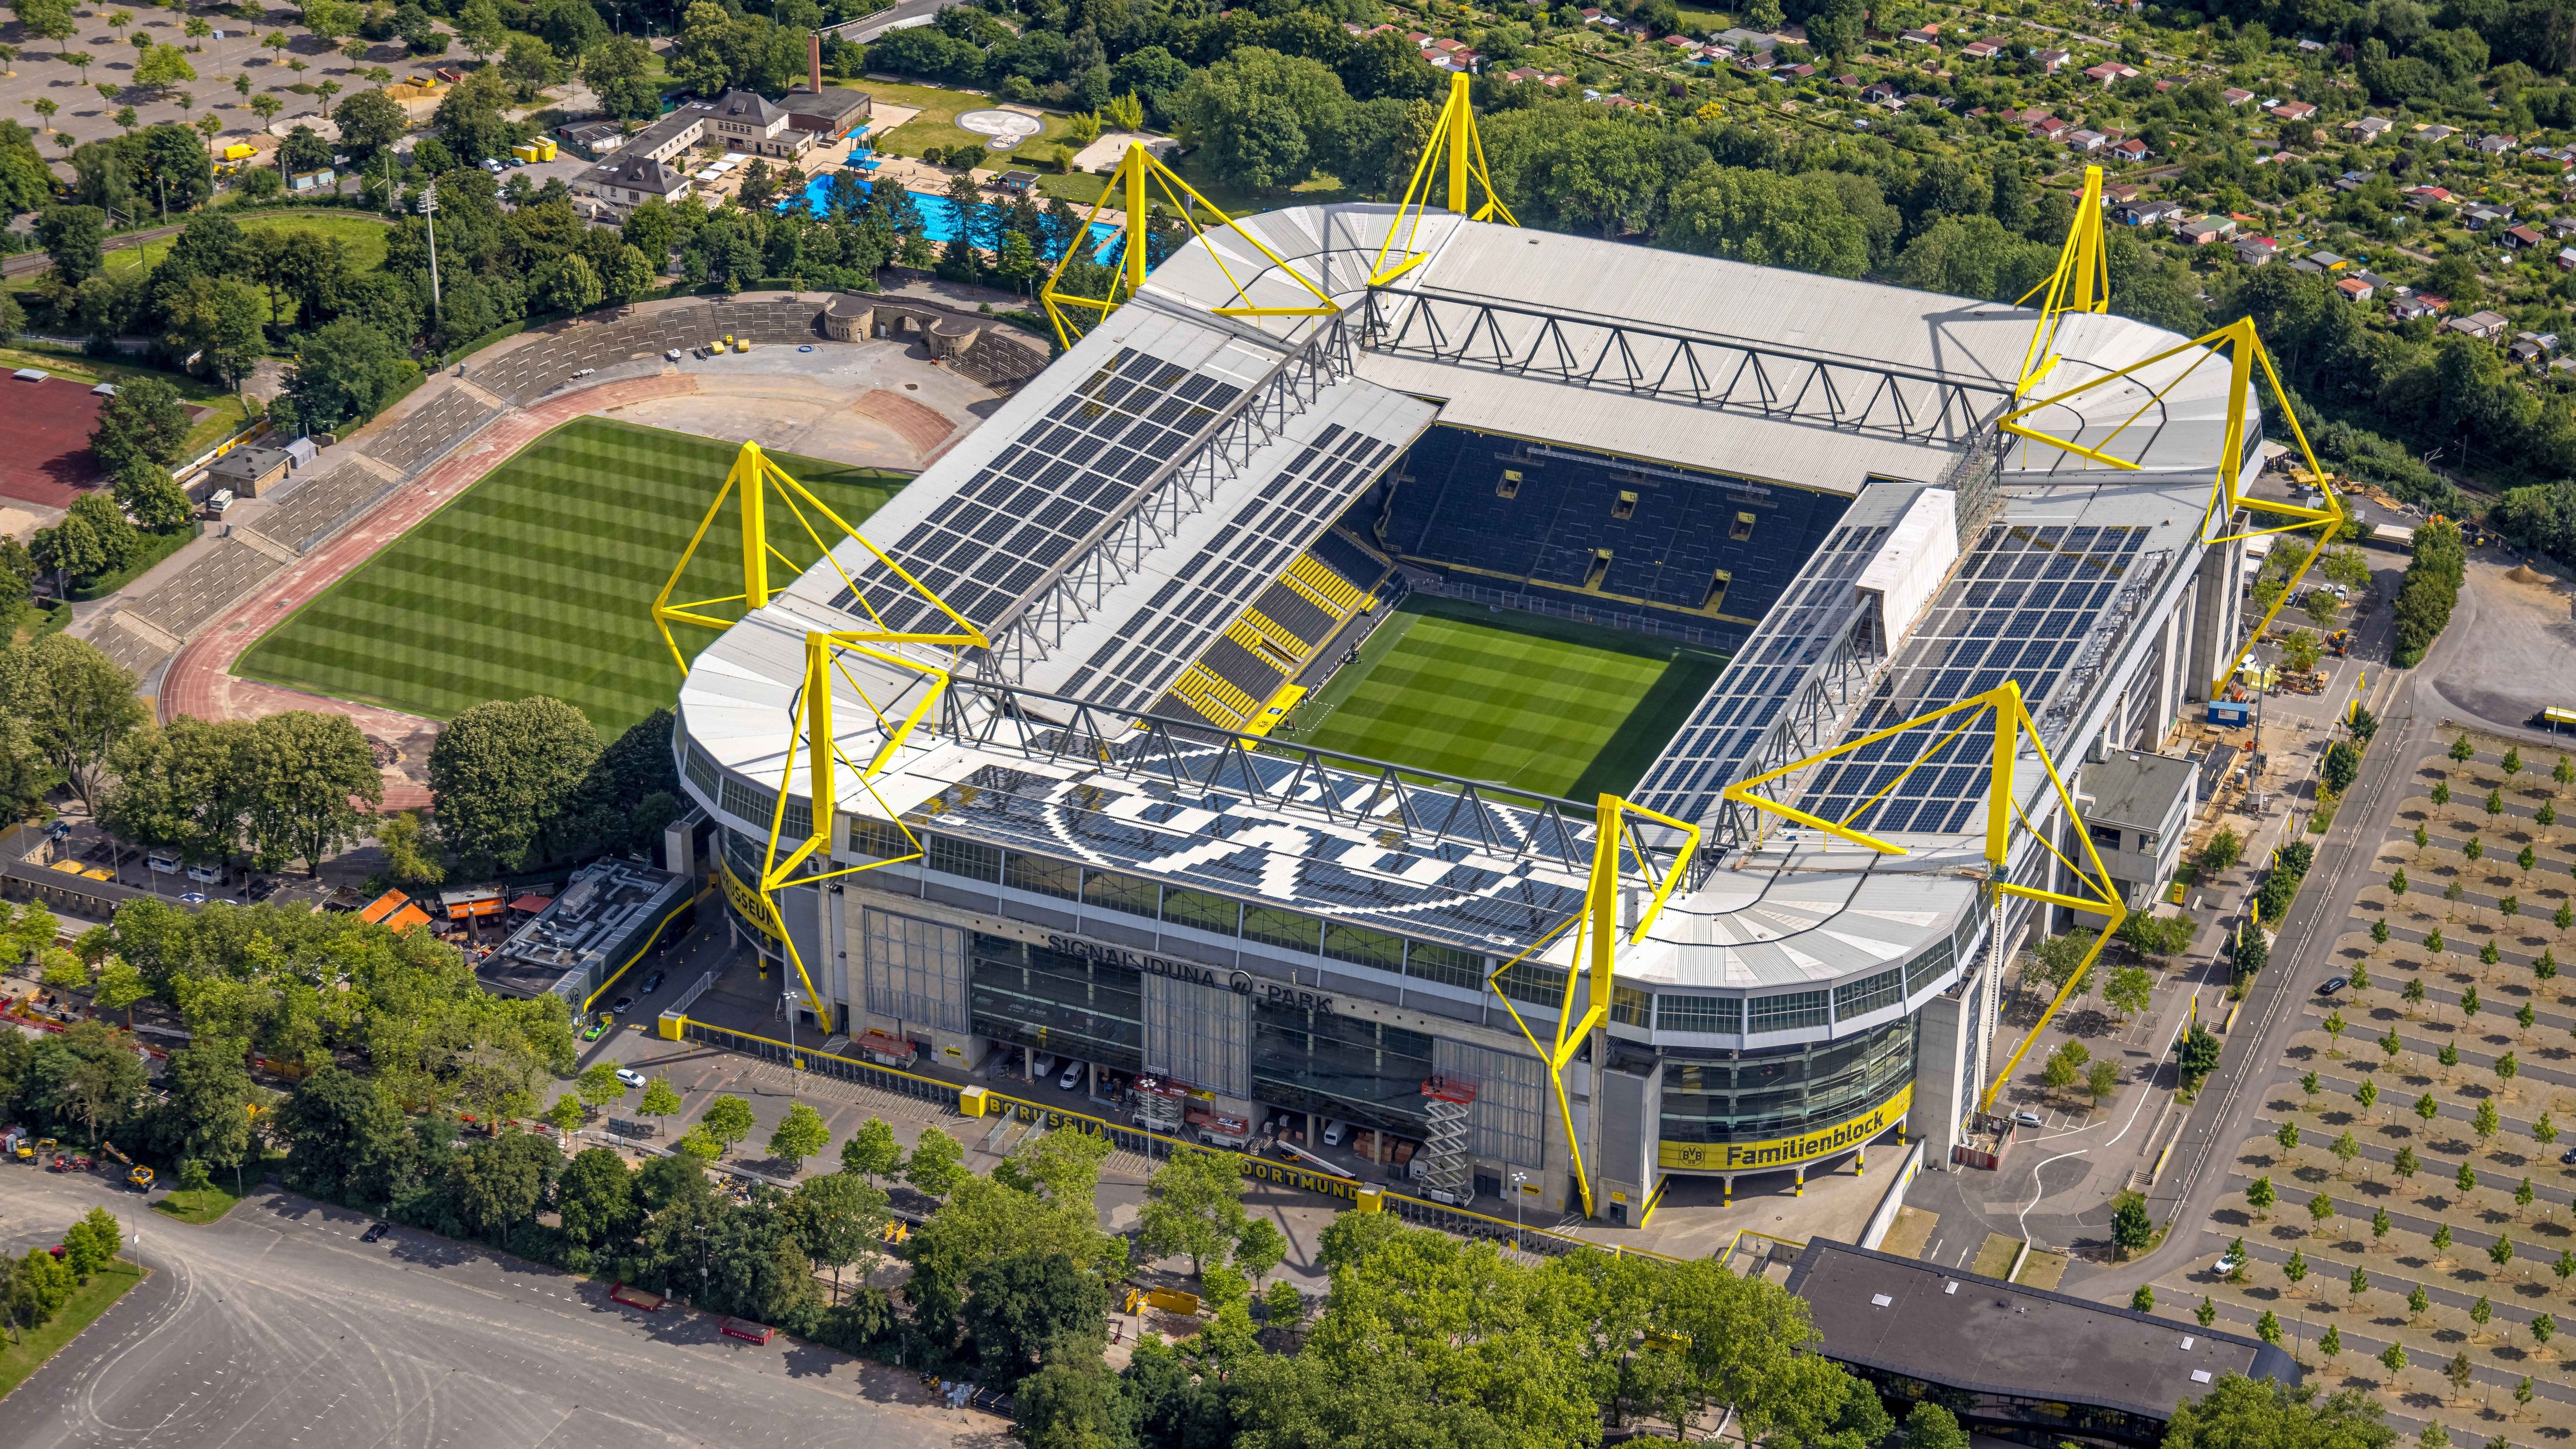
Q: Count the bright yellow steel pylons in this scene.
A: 8